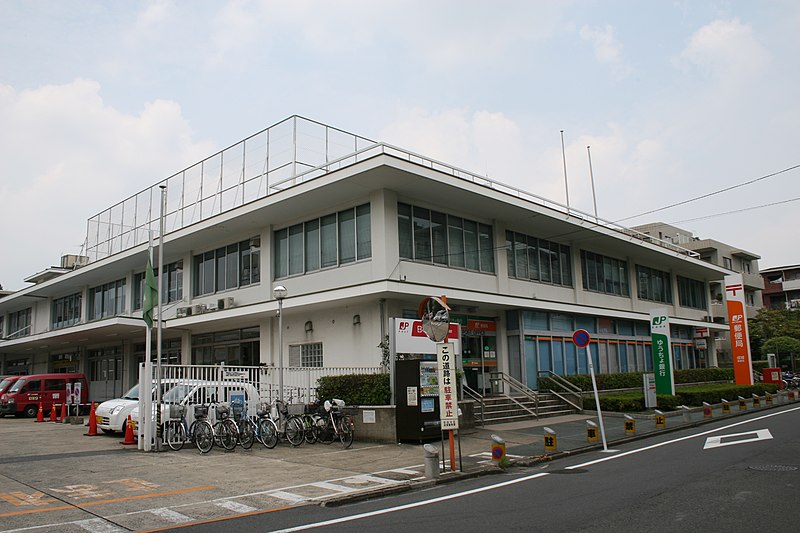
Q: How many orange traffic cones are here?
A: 5